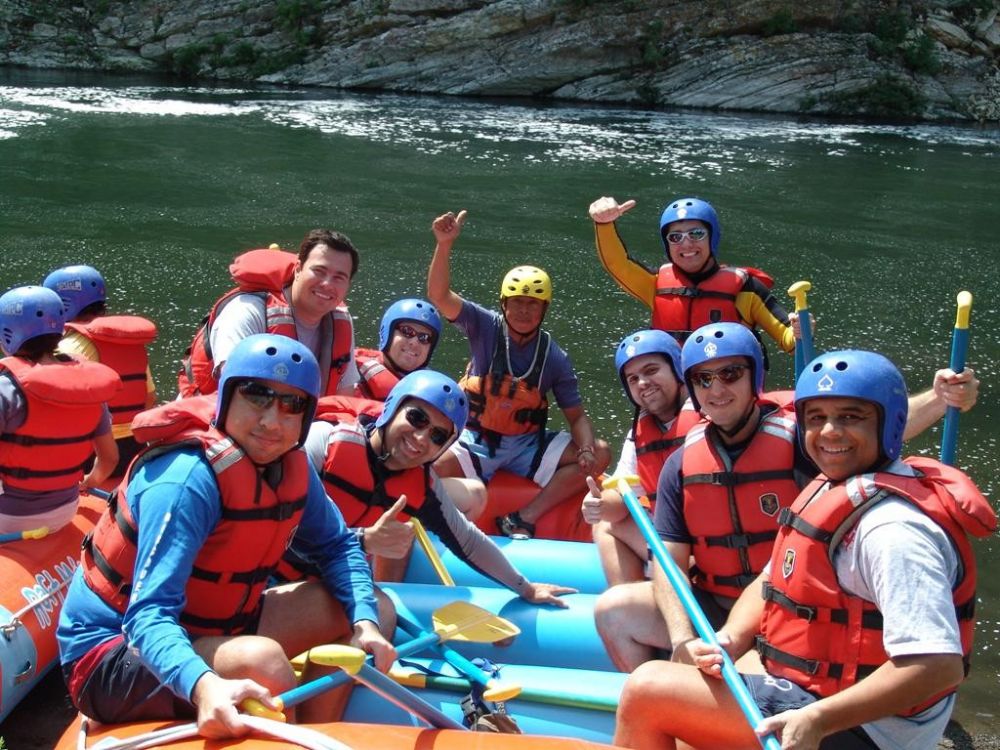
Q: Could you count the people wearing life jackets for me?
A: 11